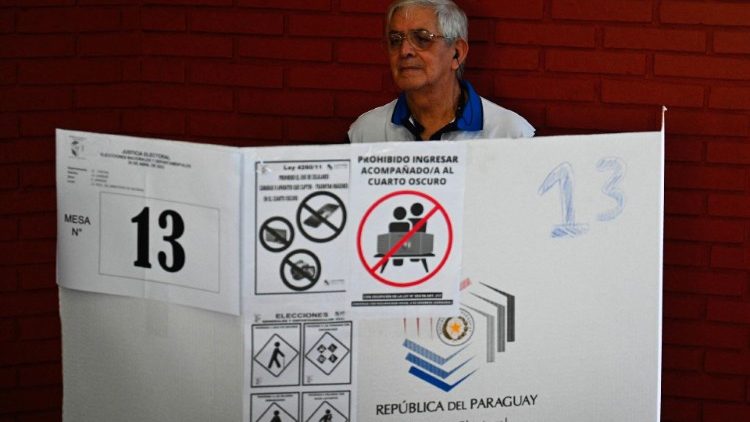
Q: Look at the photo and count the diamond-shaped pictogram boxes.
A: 4